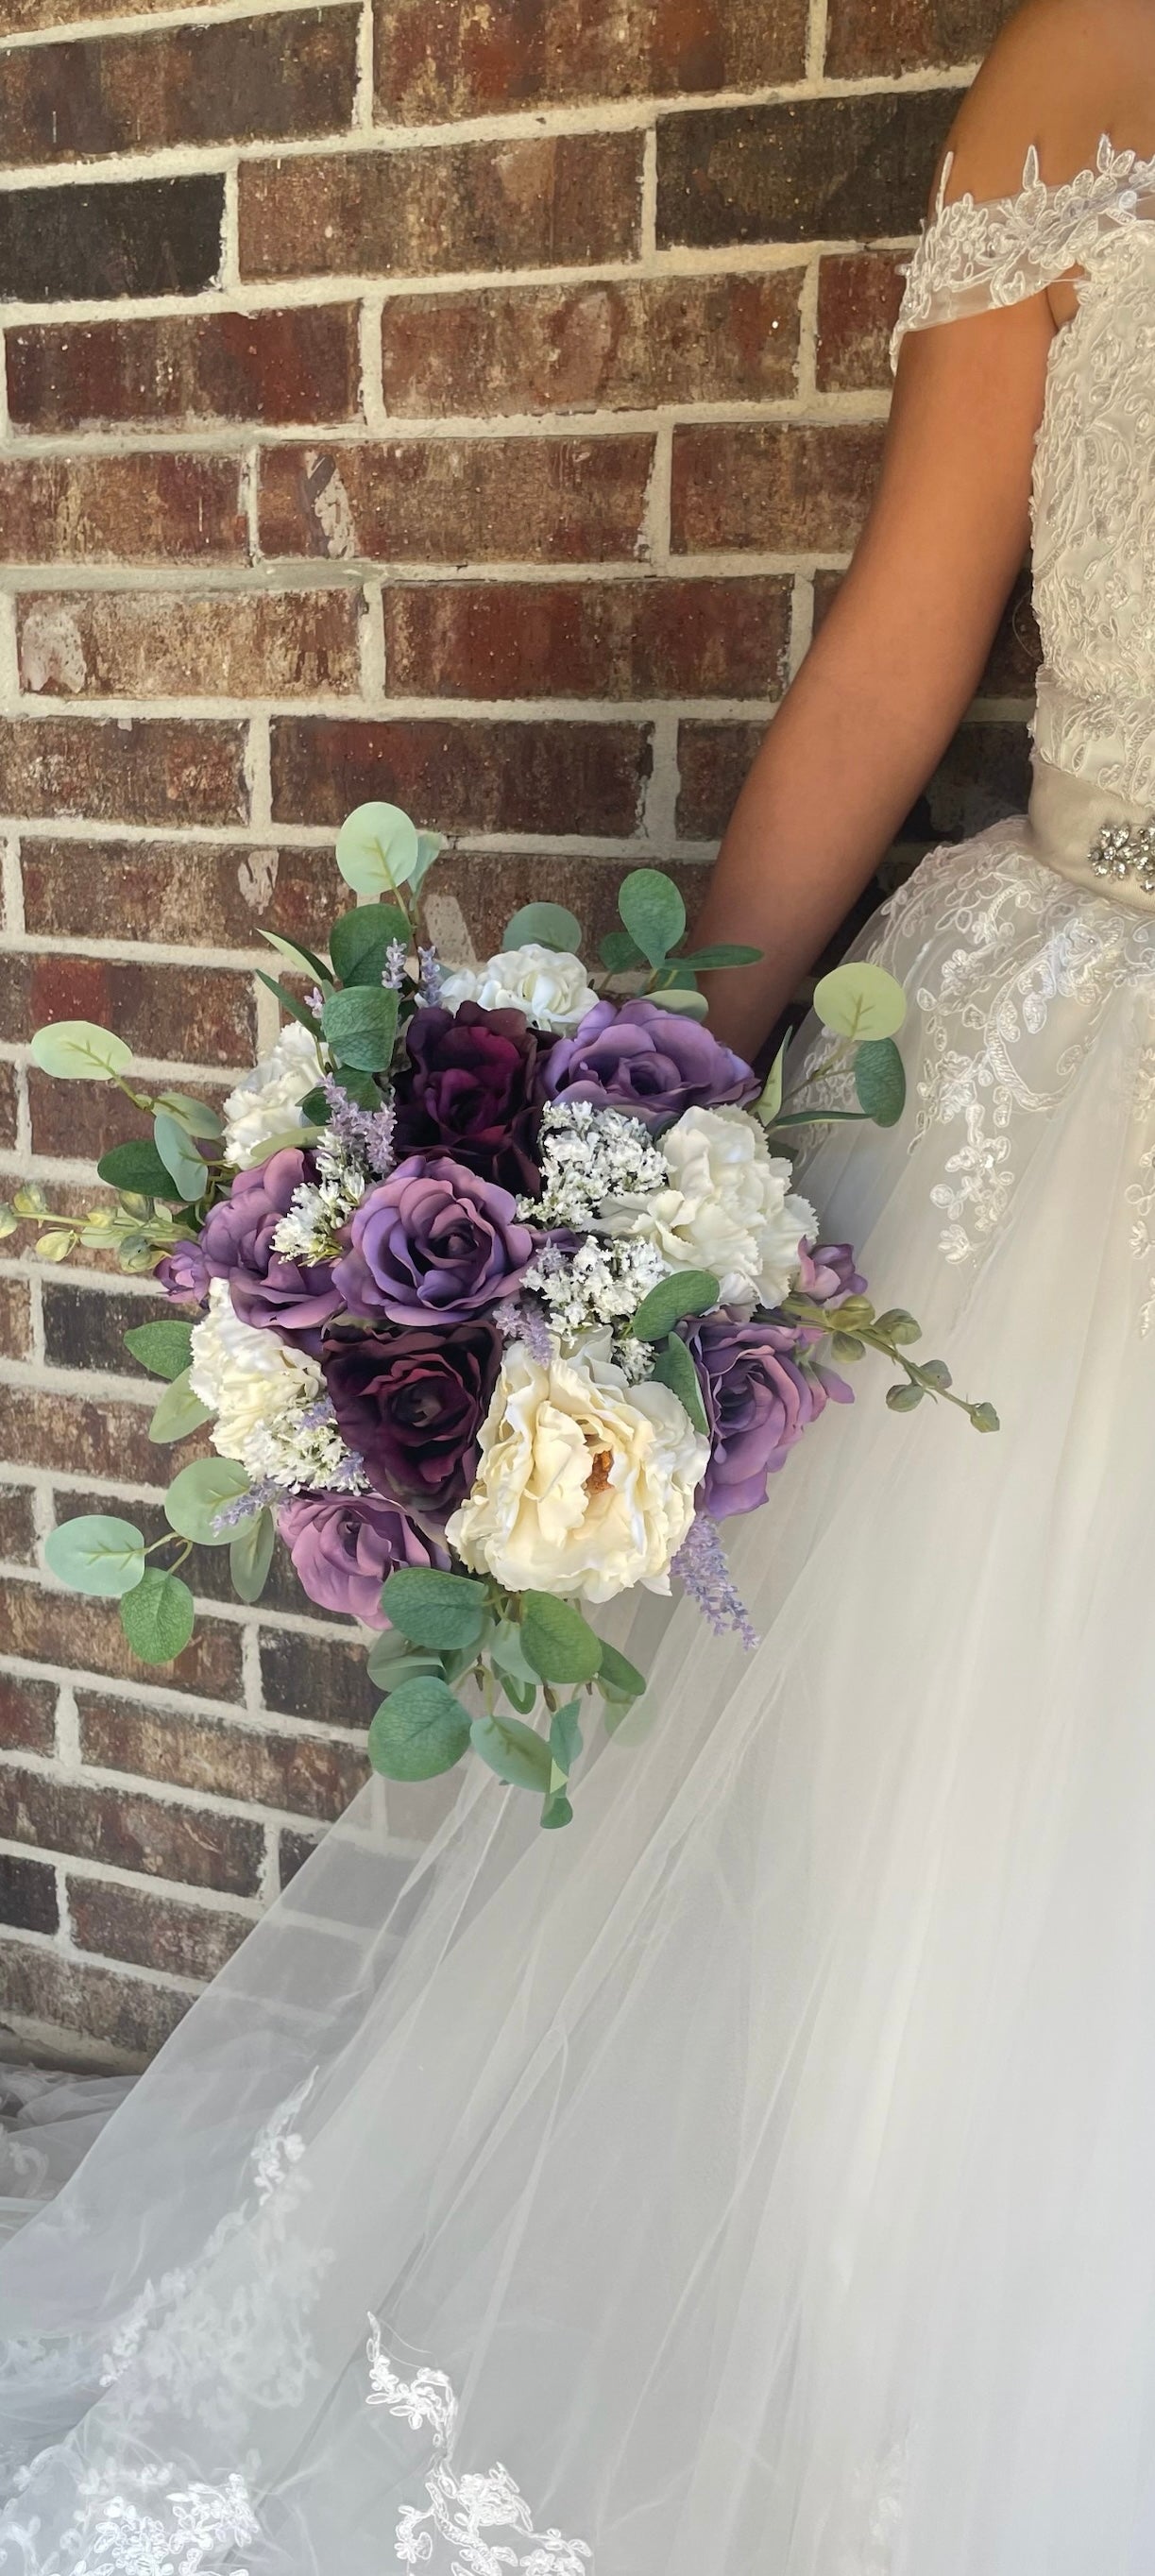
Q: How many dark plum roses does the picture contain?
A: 2